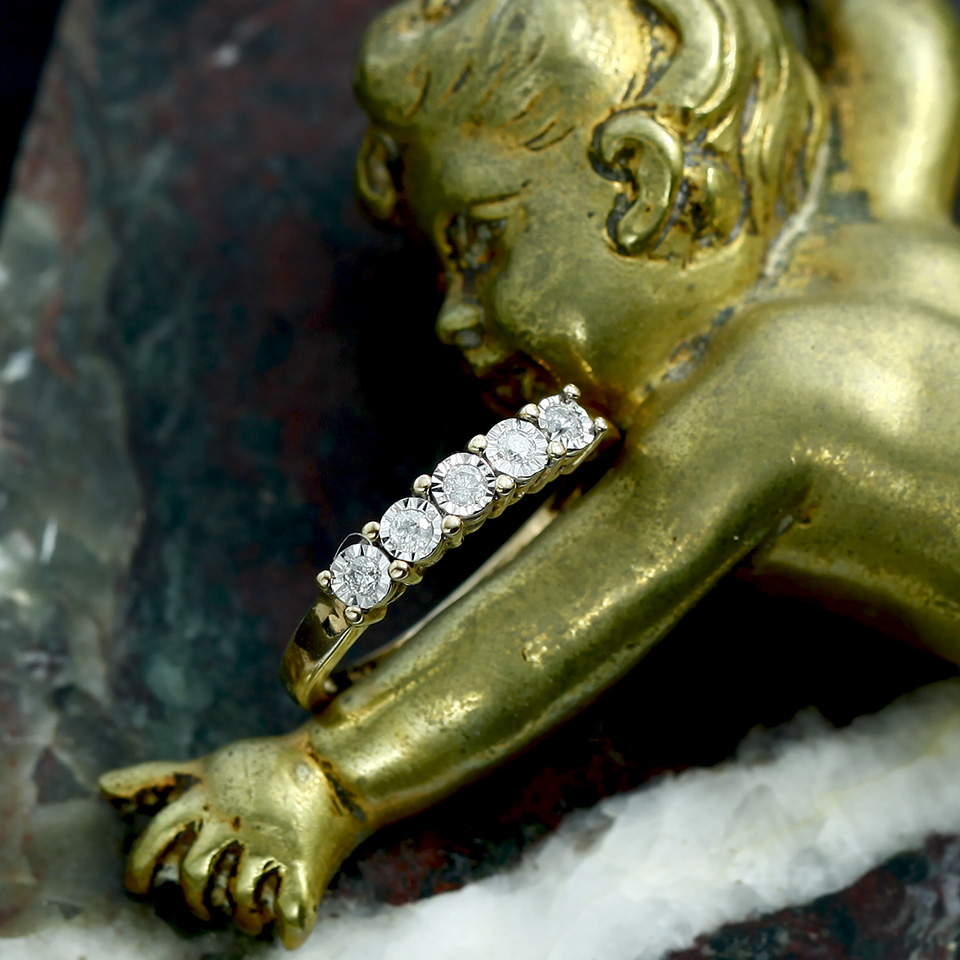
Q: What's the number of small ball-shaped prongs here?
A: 12